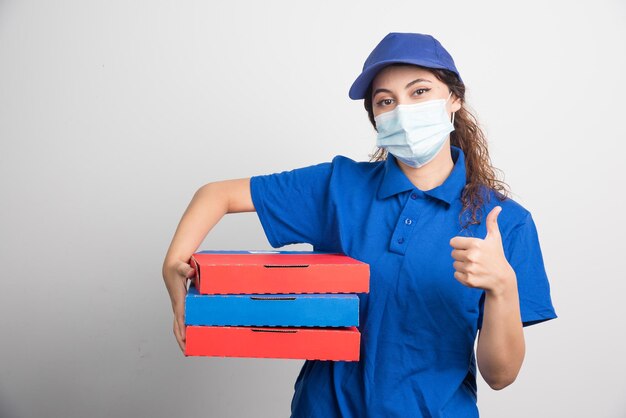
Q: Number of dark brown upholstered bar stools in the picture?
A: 0